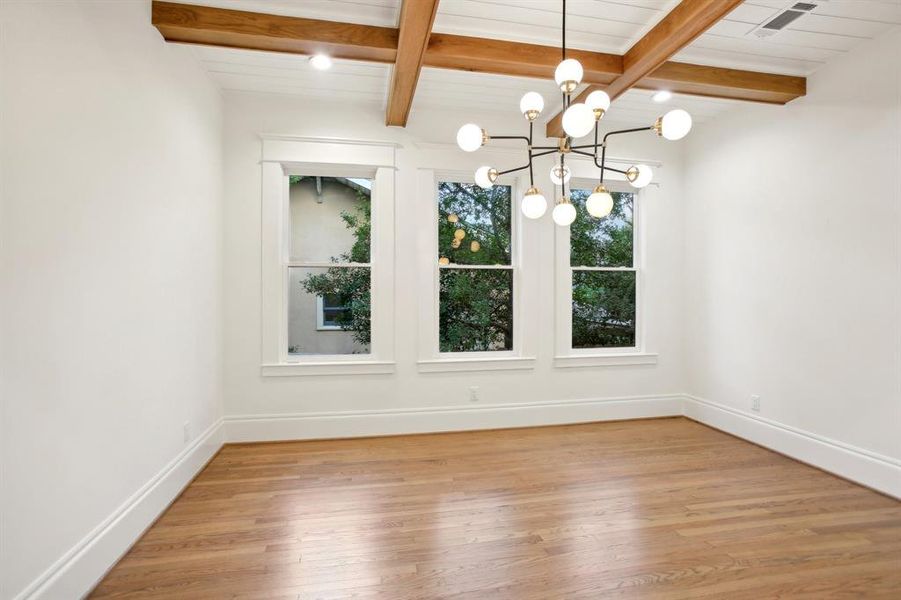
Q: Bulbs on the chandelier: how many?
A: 12